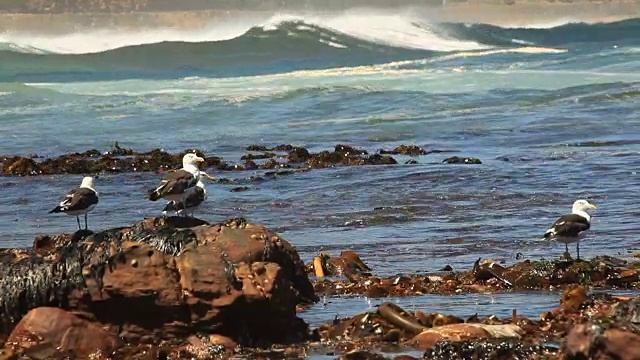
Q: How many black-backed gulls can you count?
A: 4